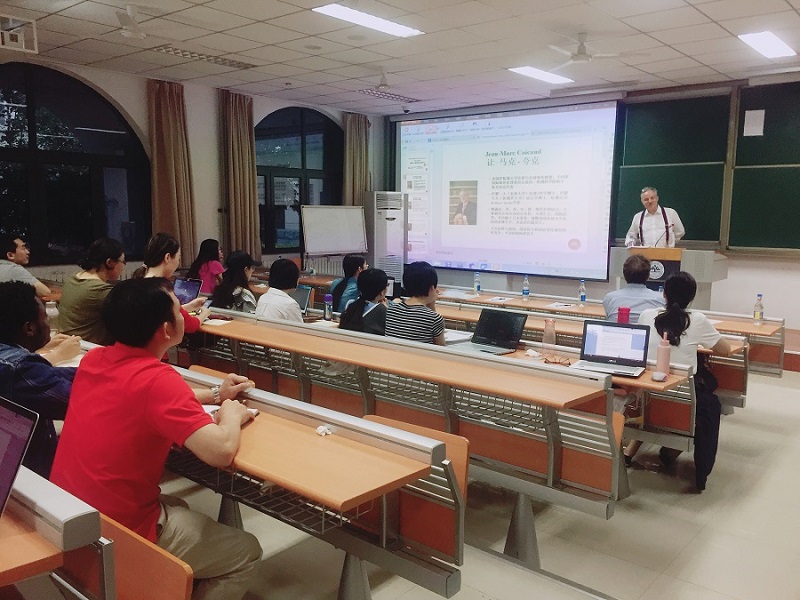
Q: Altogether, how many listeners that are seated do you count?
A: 13